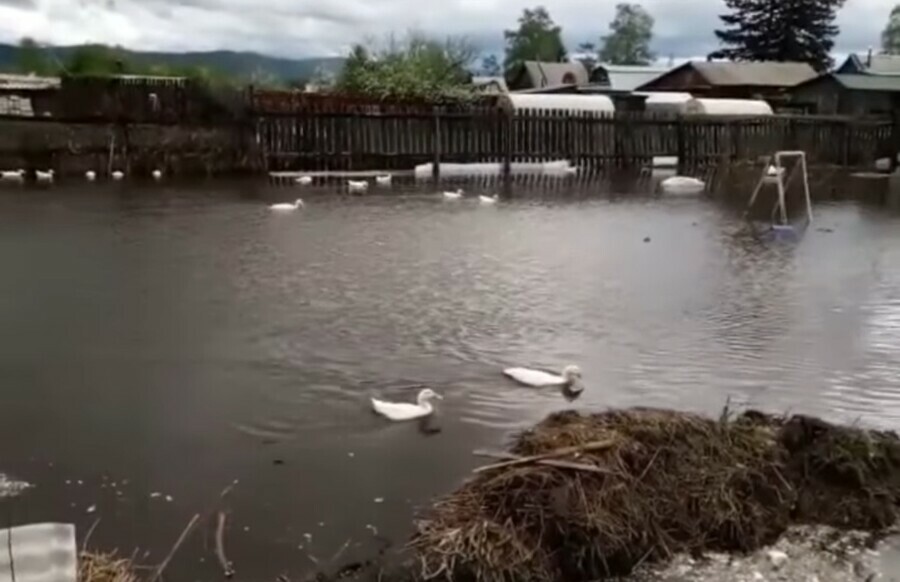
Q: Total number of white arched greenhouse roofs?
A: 3